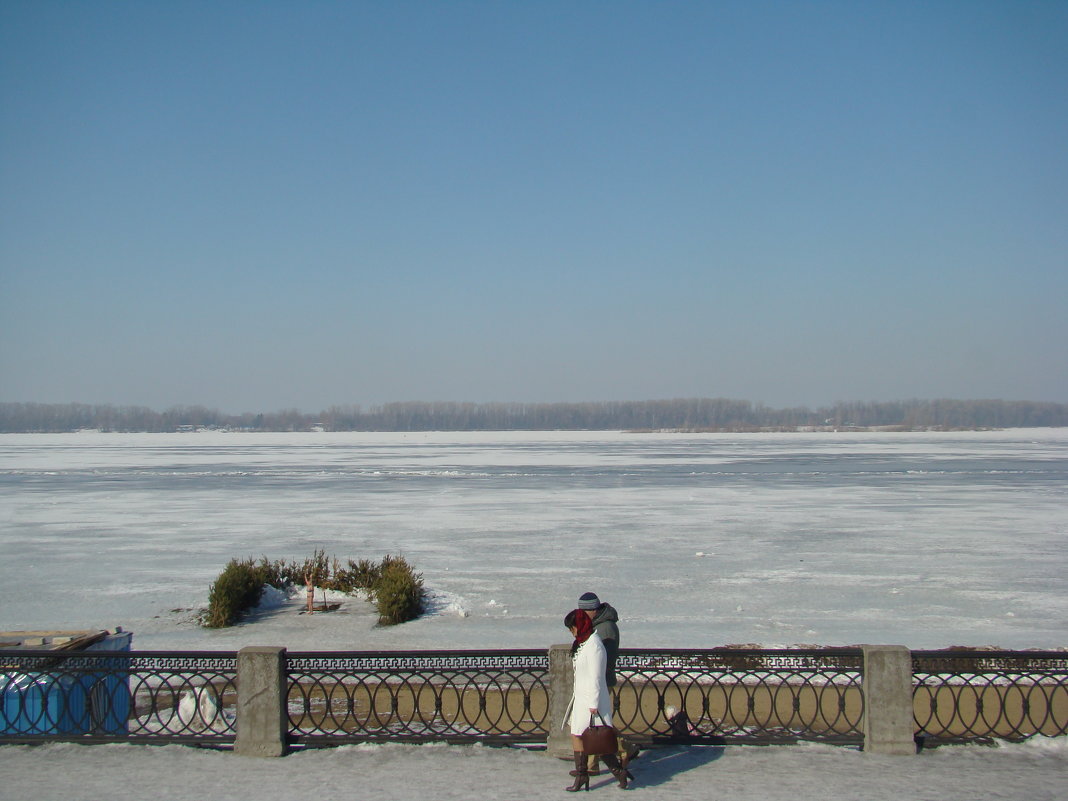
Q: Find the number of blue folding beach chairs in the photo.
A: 0